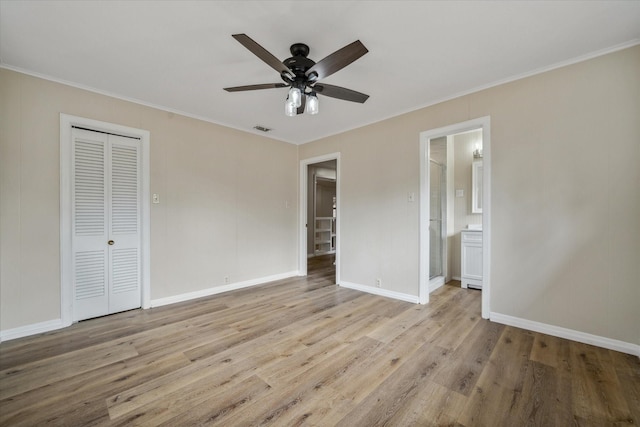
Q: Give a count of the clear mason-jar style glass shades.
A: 3